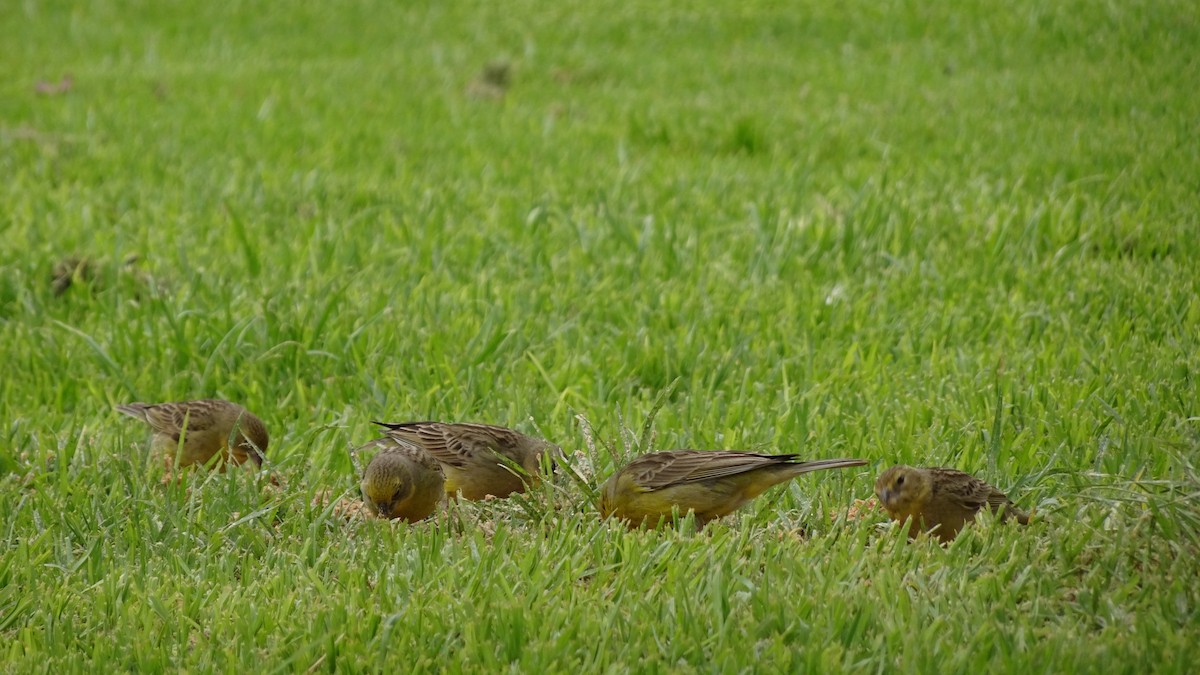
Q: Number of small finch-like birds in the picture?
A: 5